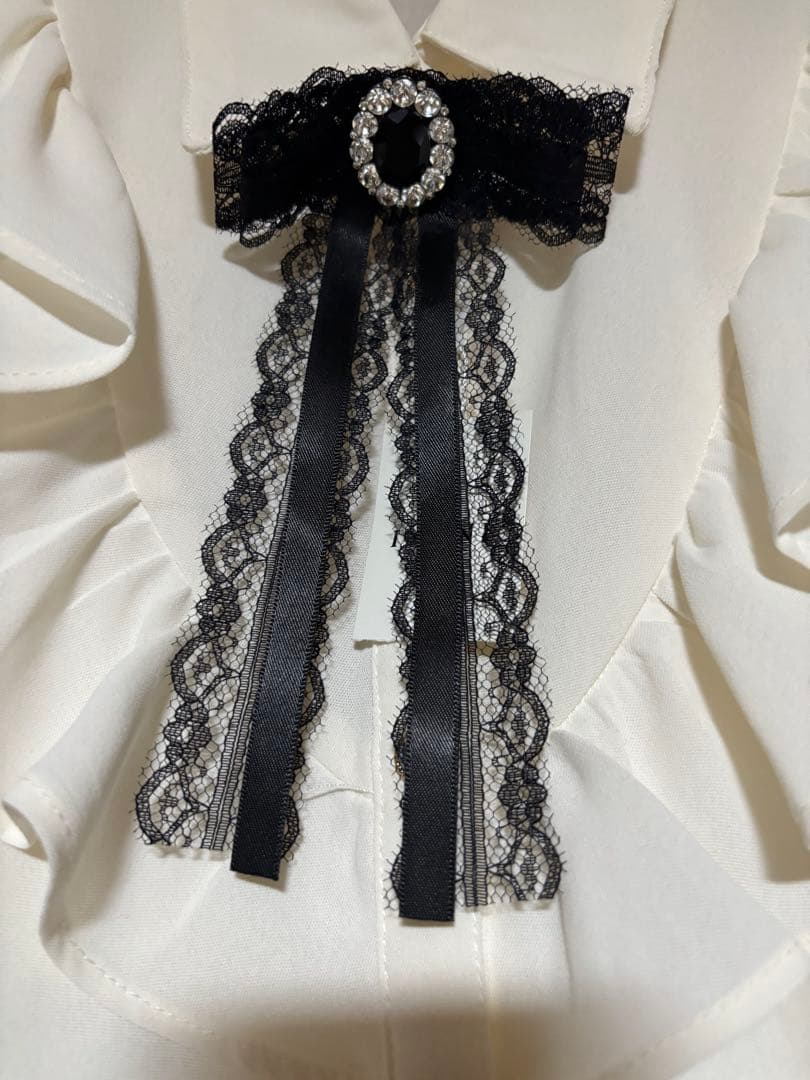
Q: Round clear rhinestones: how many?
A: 11